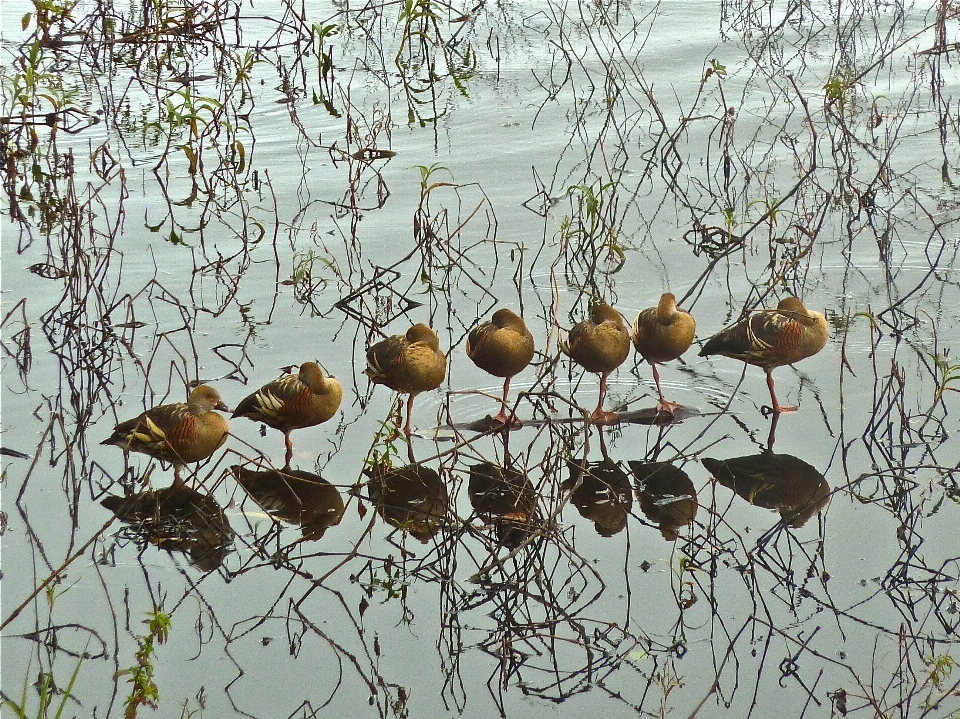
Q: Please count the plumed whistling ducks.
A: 7